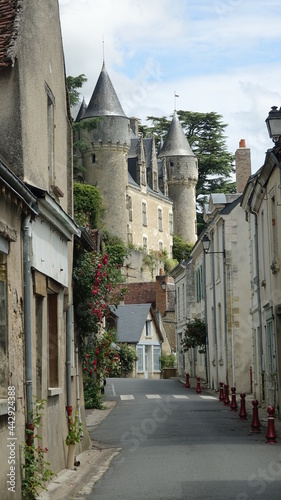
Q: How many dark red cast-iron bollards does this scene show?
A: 8